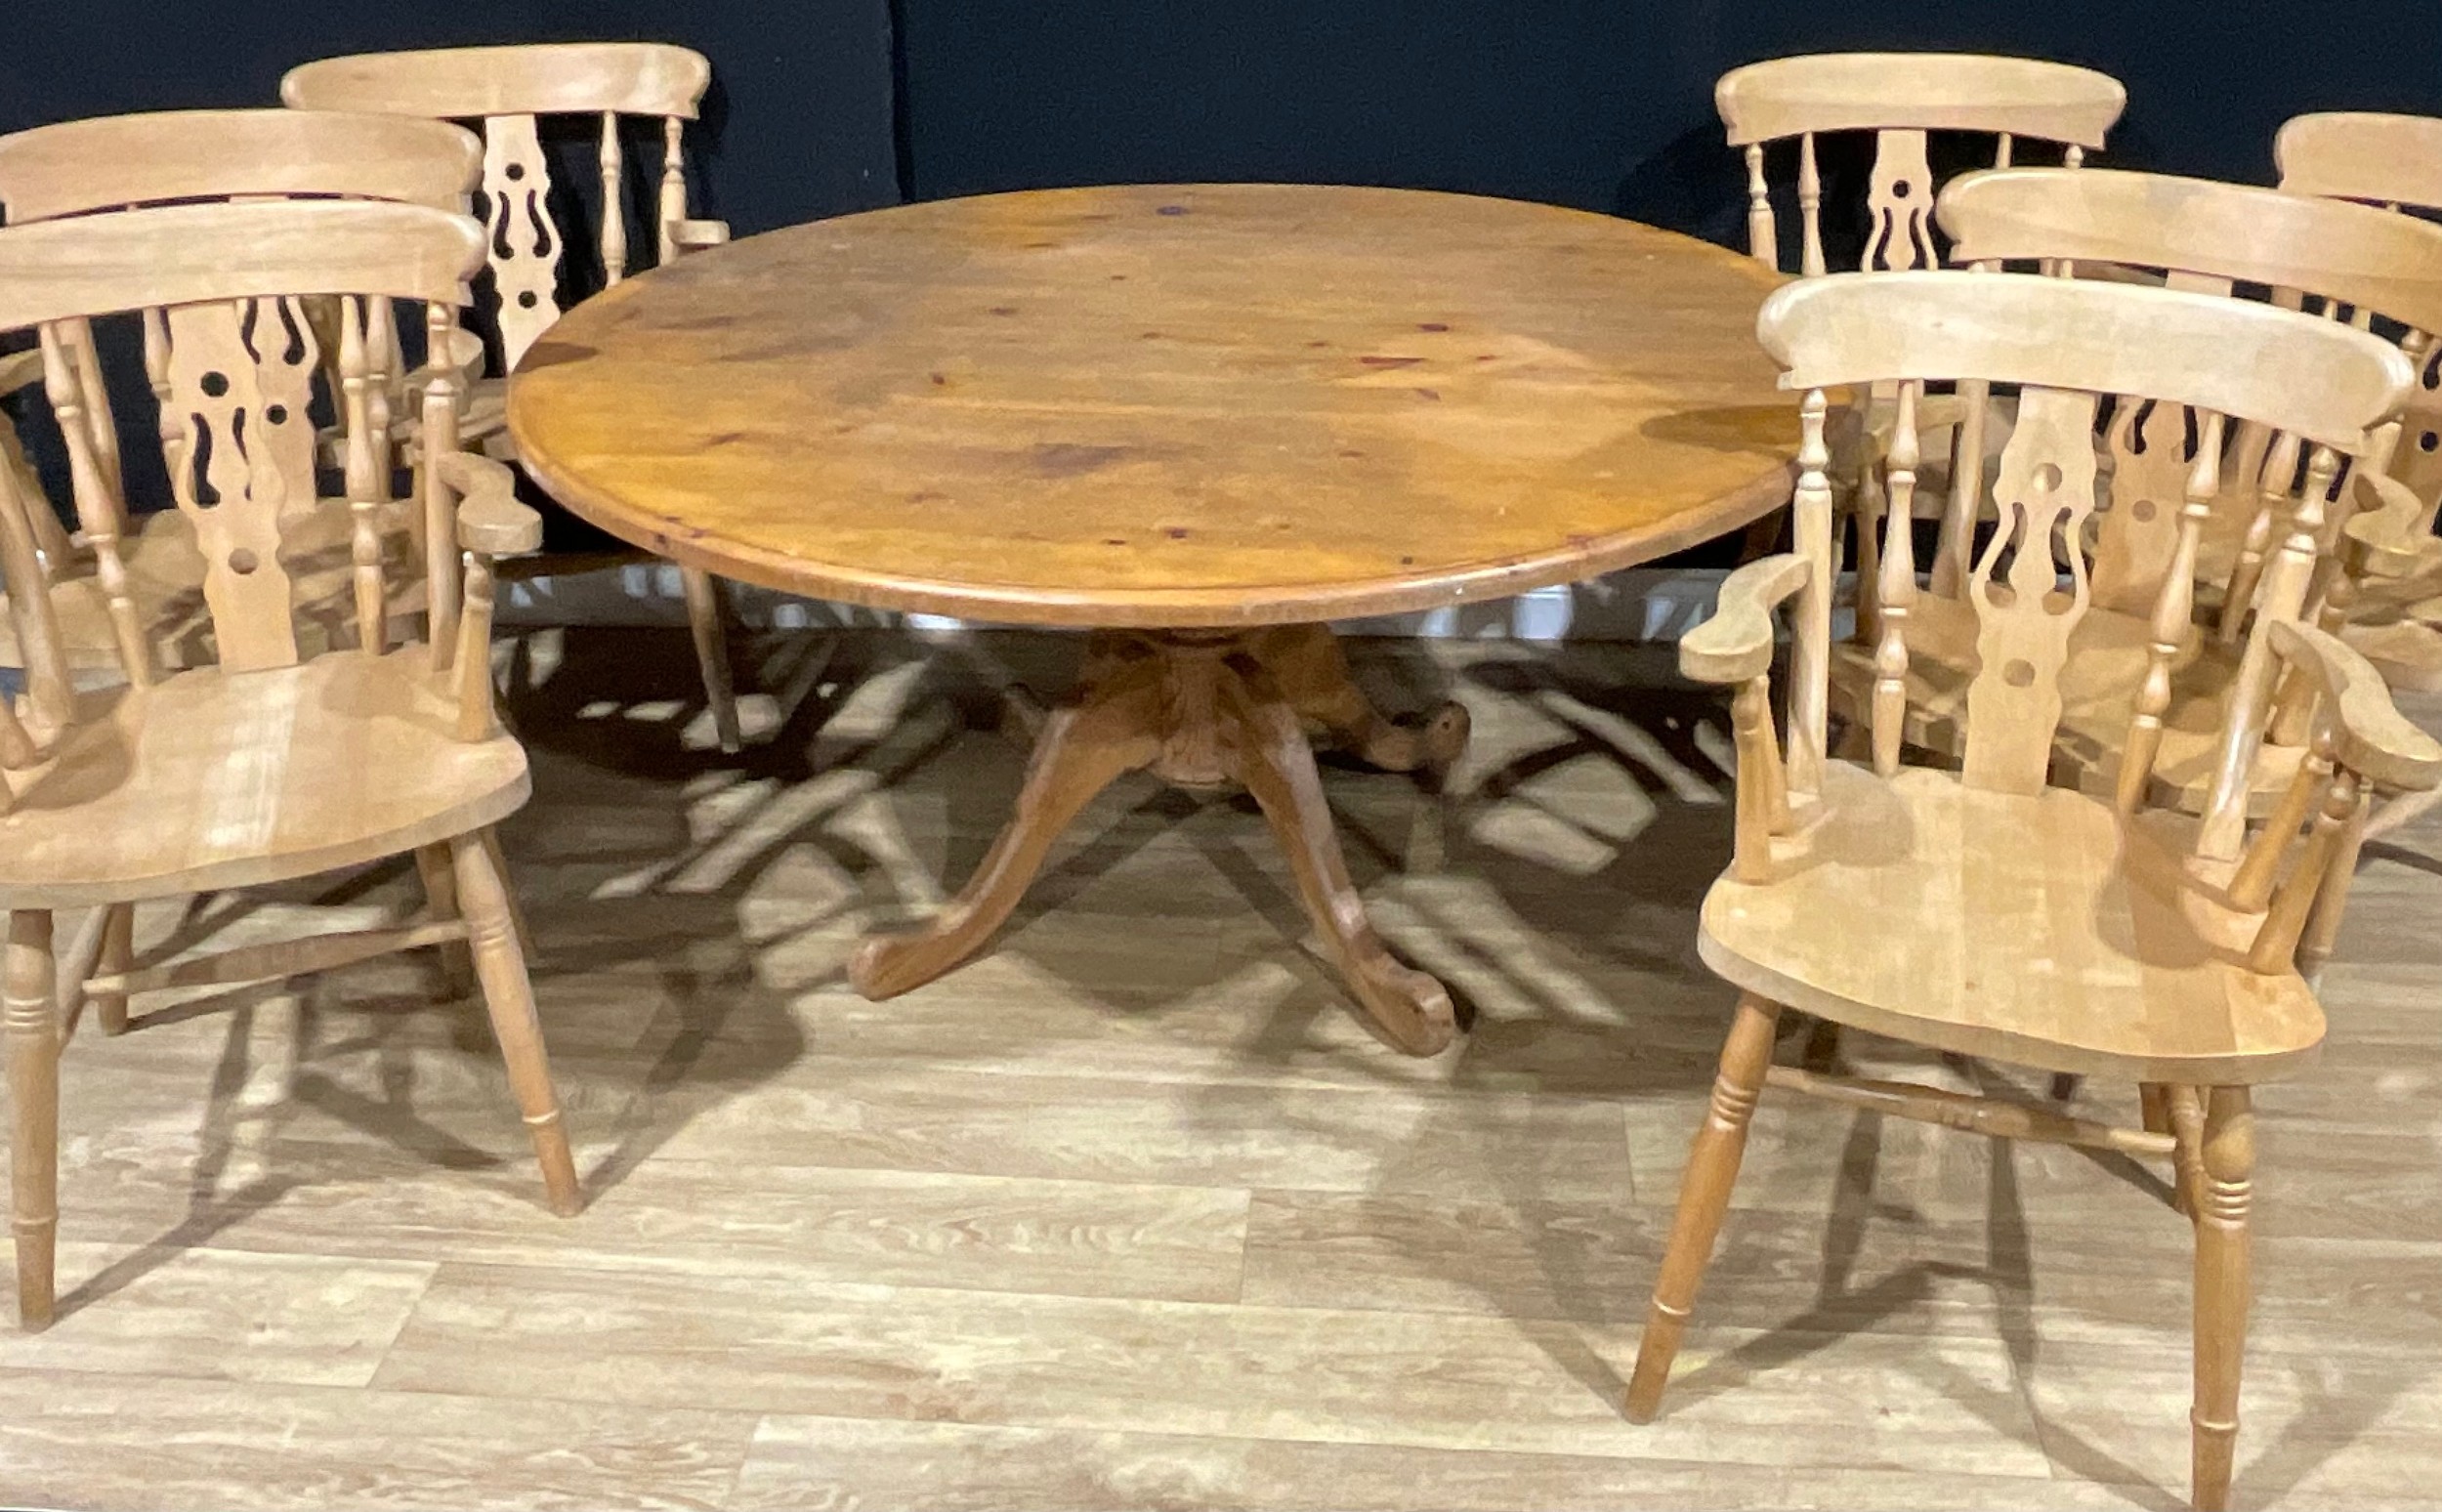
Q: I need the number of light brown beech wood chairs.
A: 7